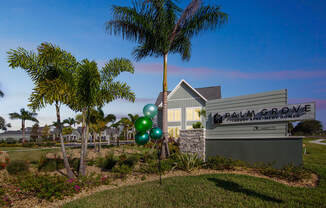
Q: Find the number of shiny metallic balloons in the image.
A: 4